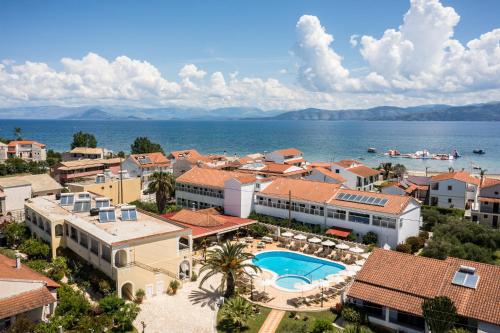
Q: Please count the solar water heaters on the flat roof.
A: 6